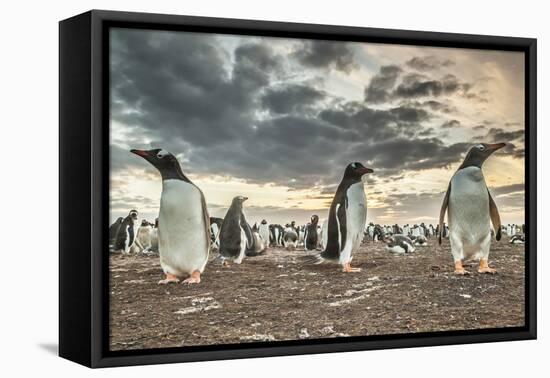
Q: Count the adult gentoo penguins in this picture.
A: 3